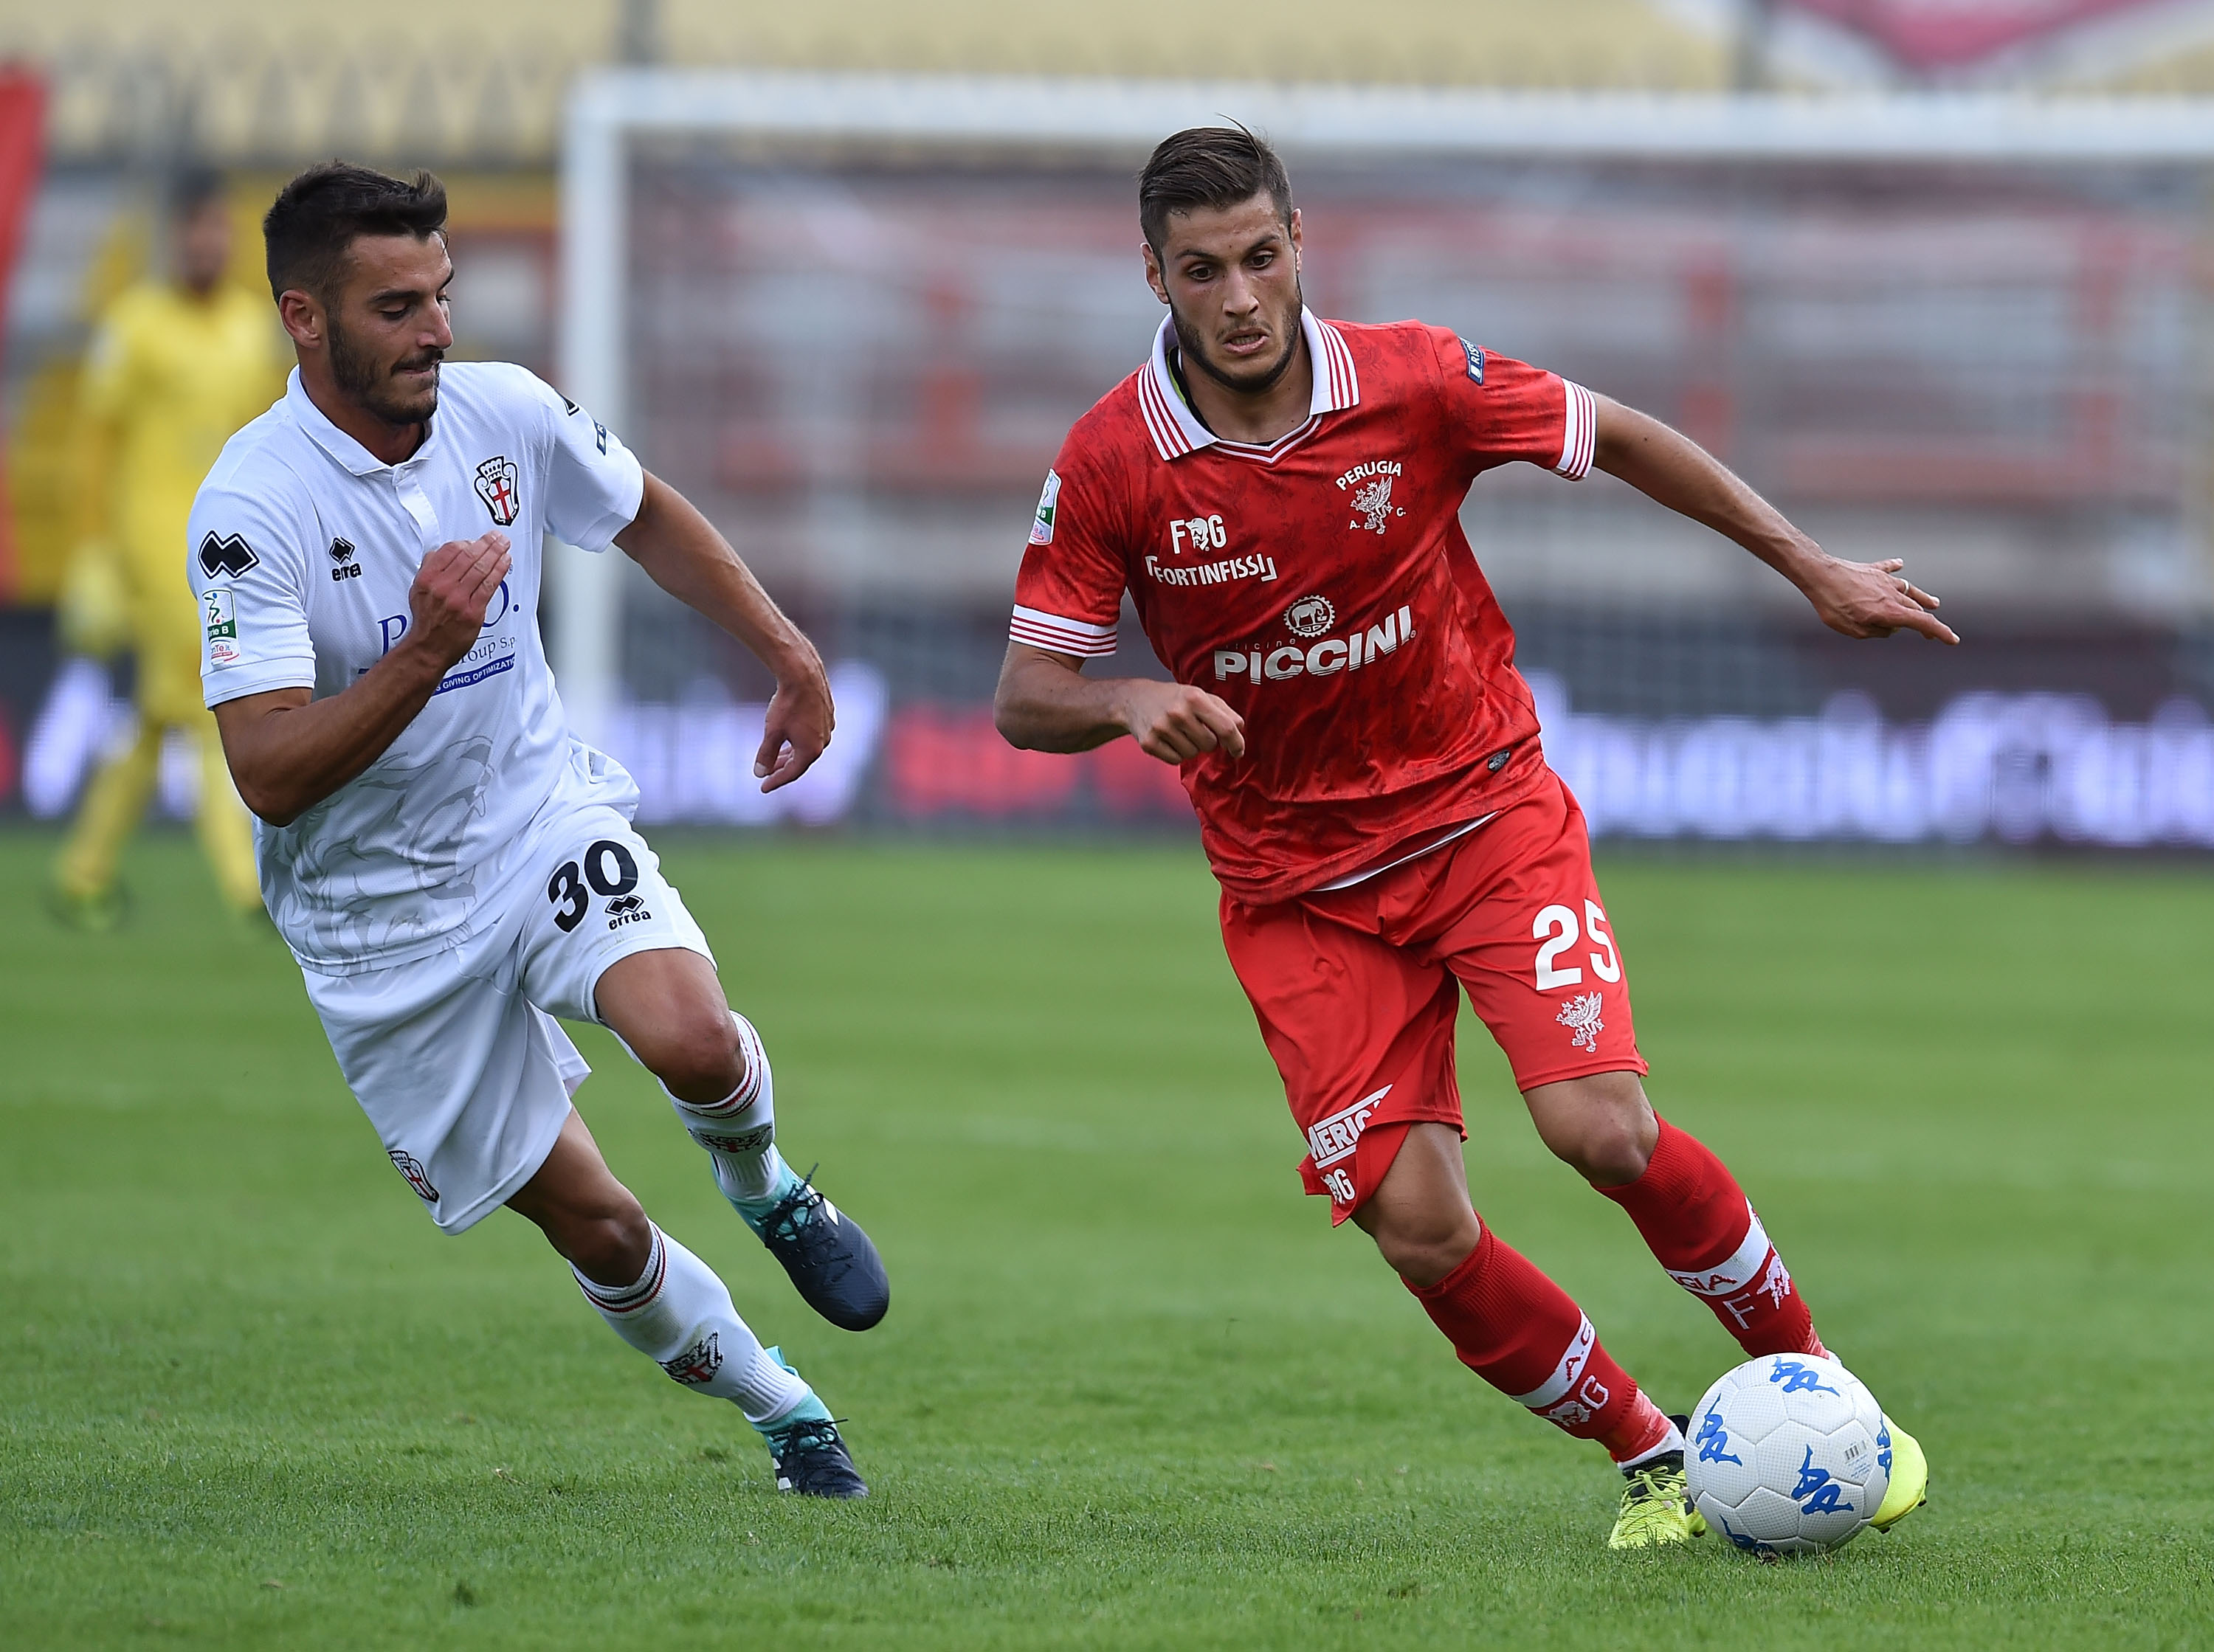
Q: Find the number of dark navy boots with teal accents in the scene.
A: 2